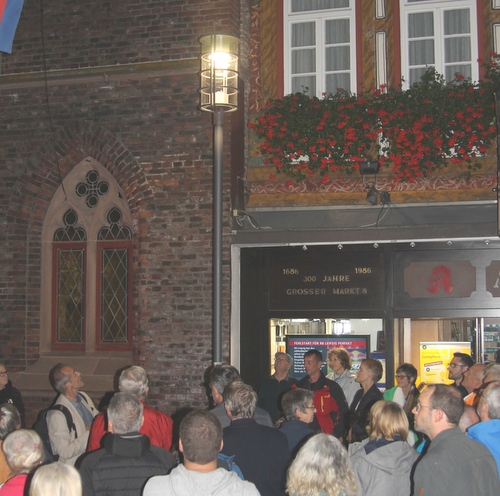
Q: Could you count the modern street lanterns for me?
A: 1